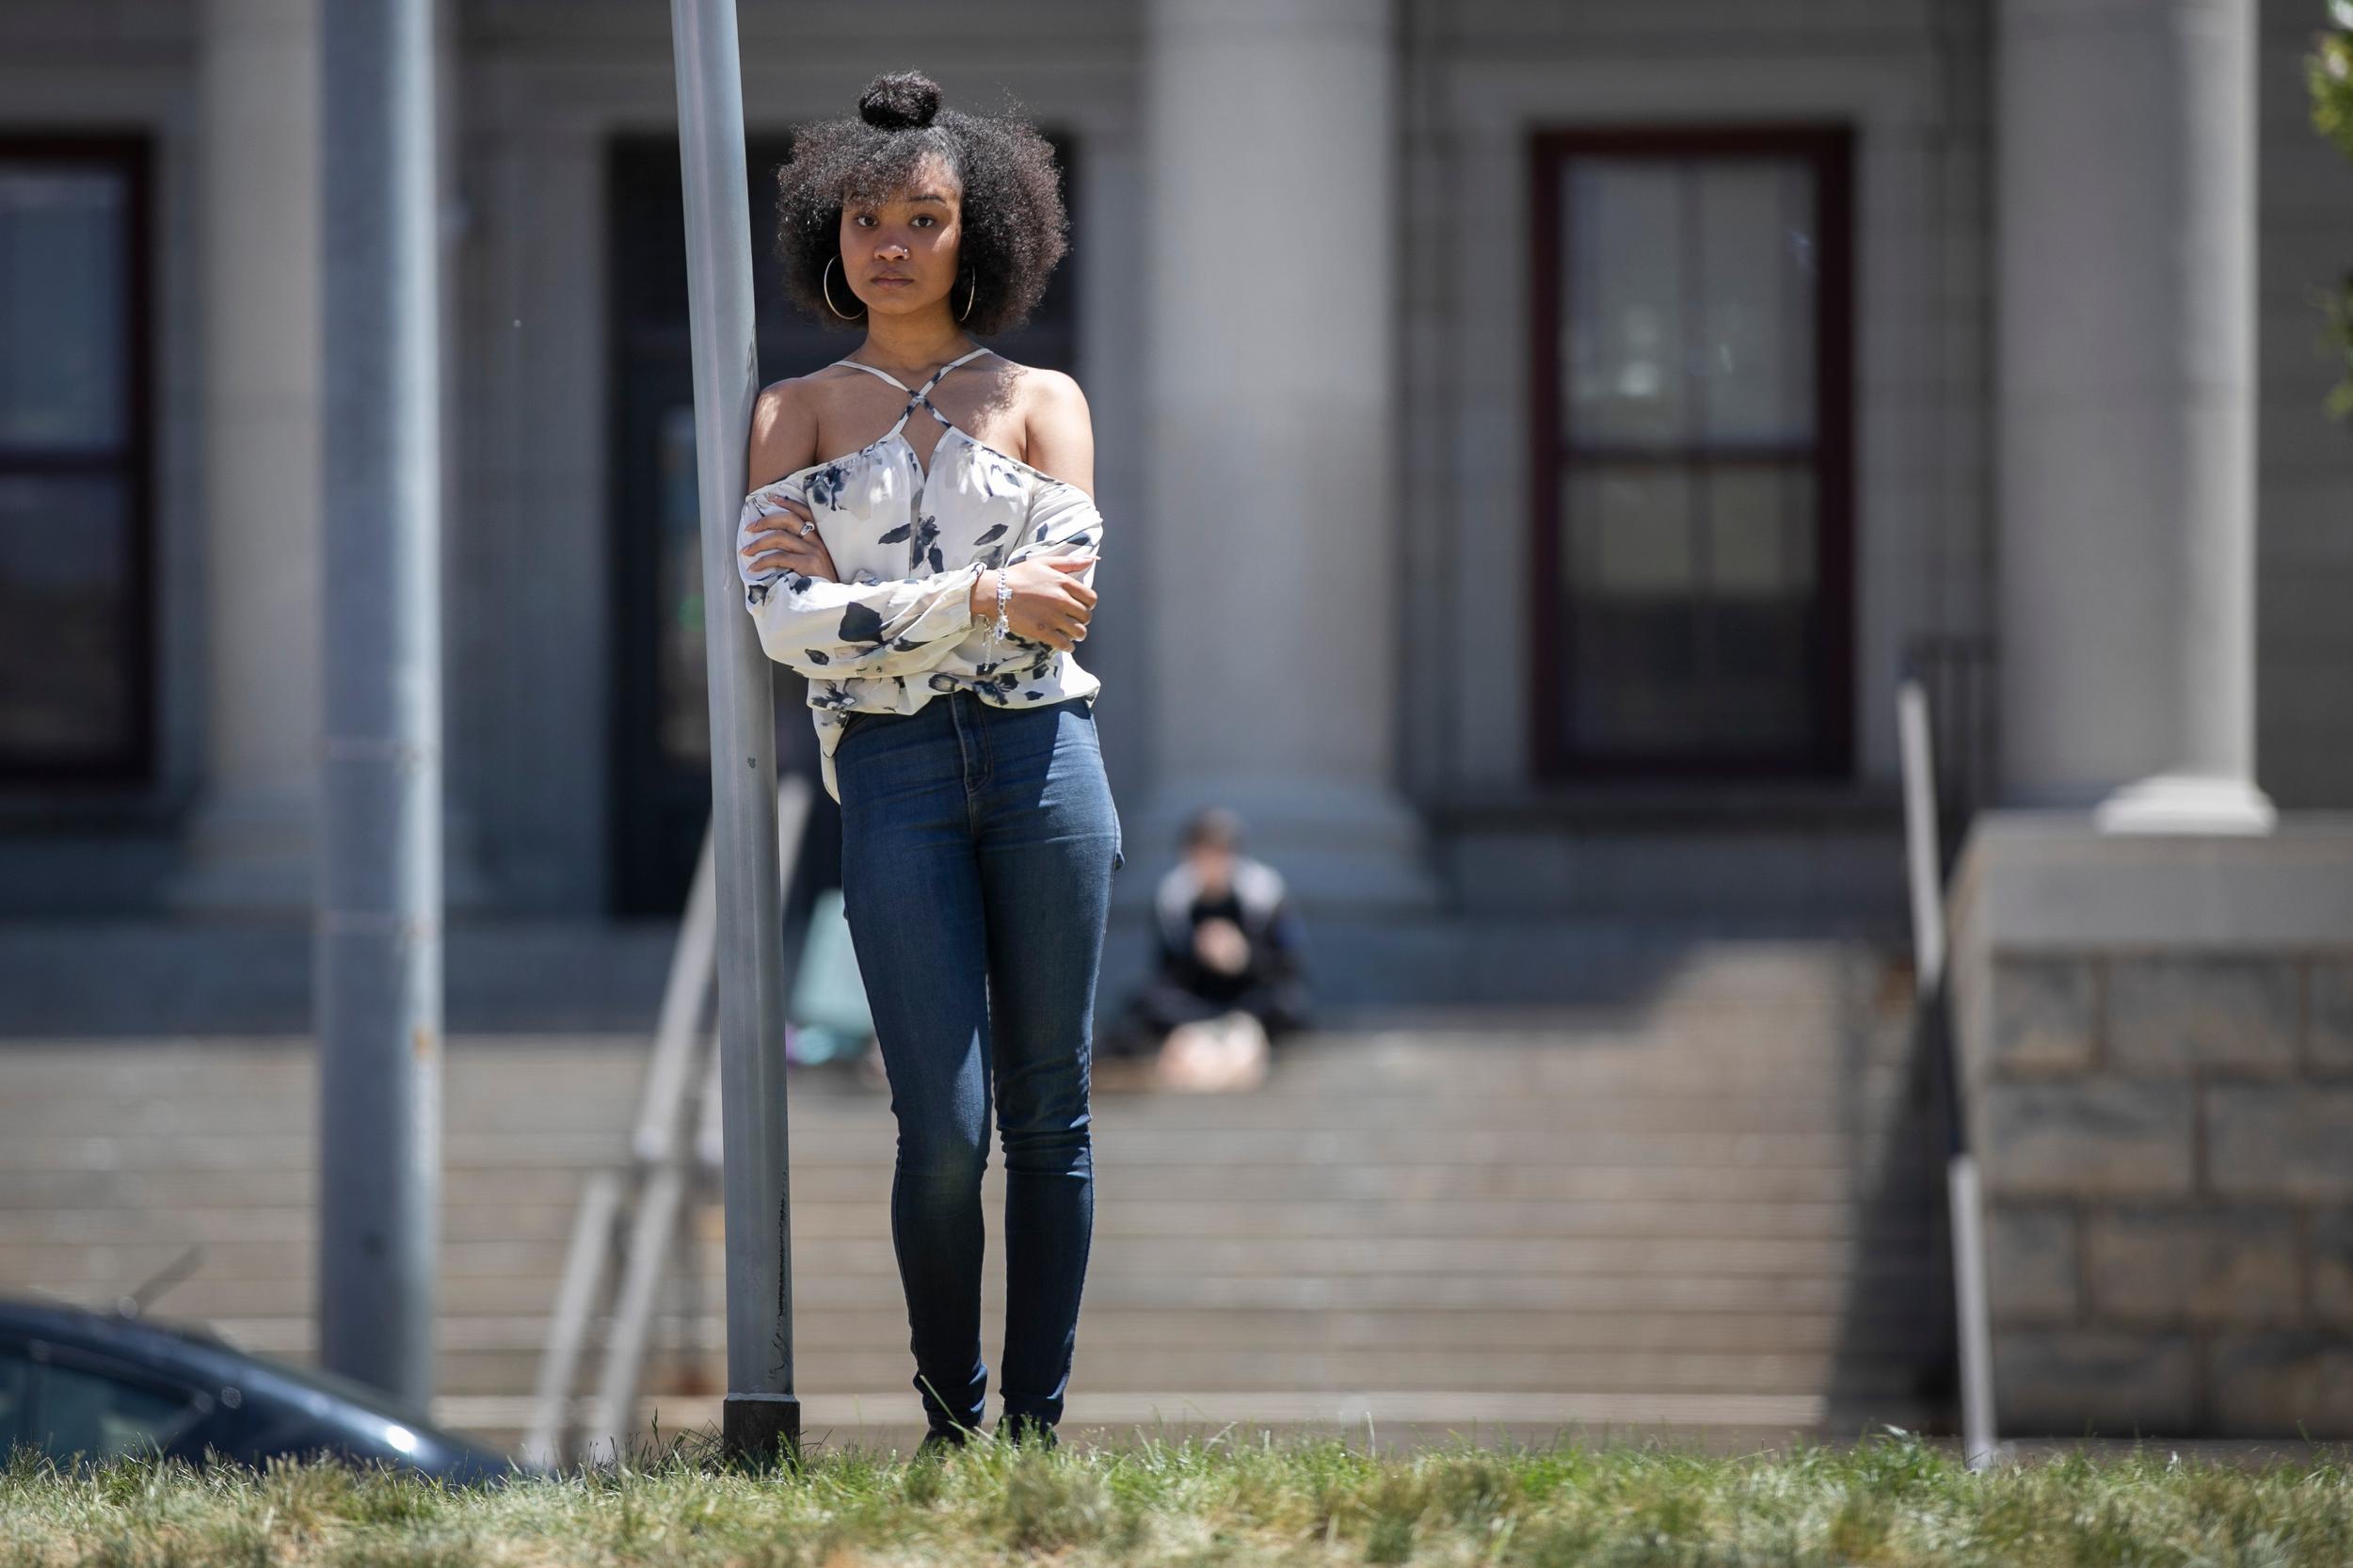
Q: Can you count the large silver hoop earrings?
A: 2